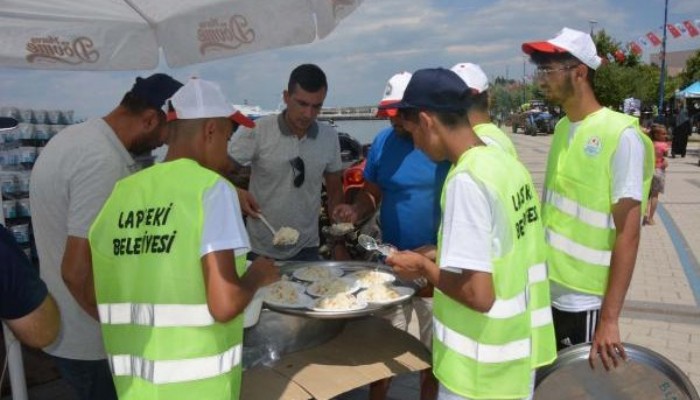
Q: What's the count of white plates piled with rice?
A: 6